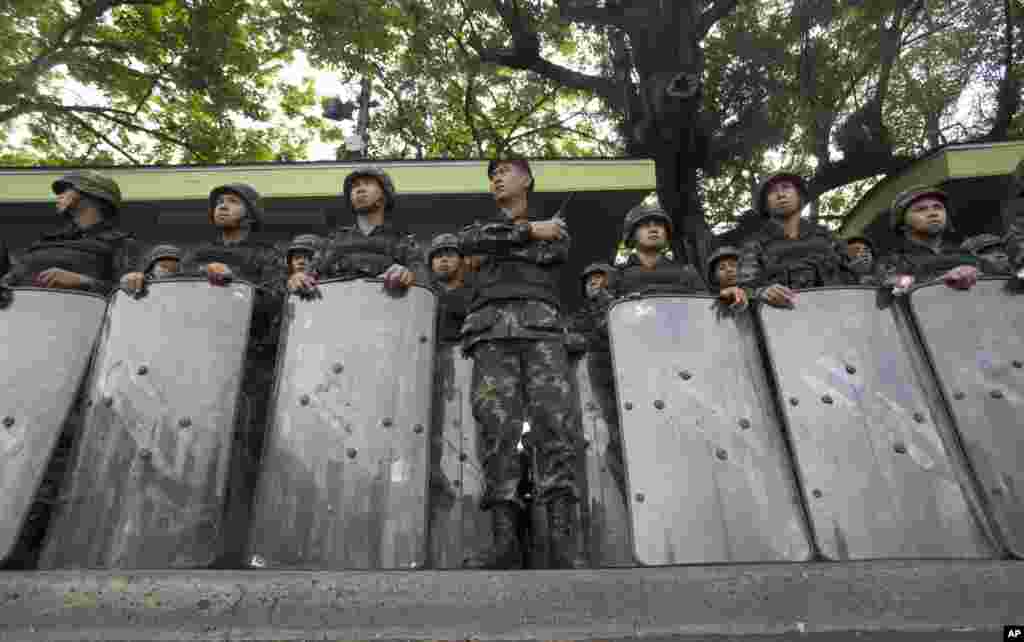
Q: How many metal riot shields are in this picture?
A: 8